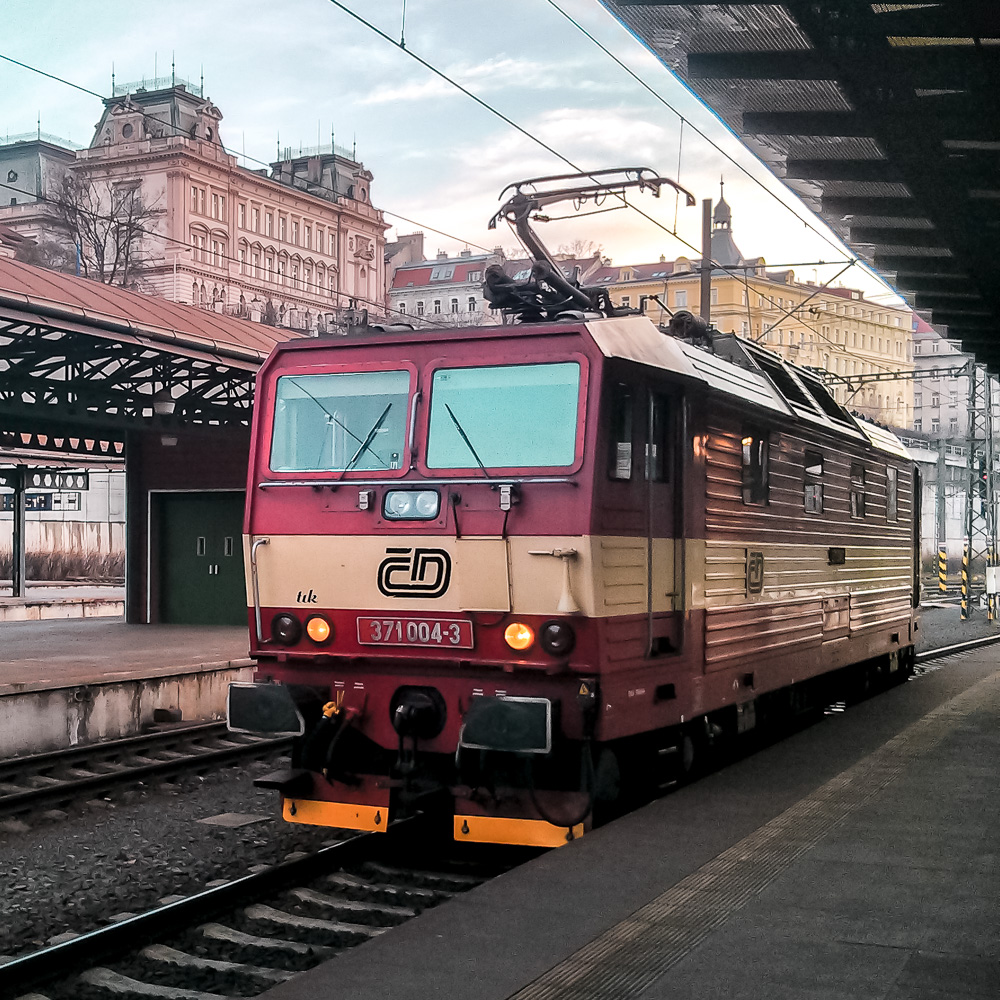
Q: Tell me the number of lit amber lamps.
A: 2